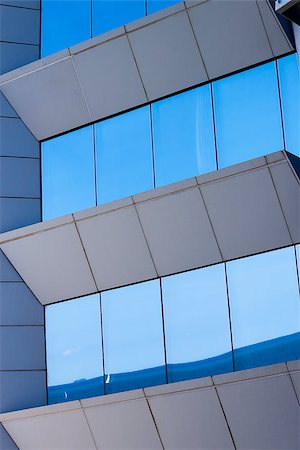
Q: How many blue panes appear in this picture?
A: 13